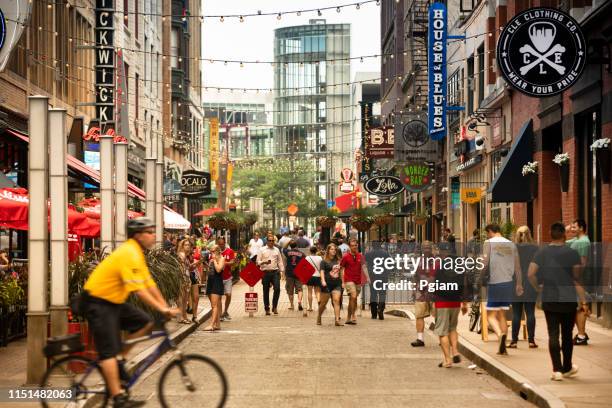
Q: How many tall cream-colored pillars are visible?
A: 6